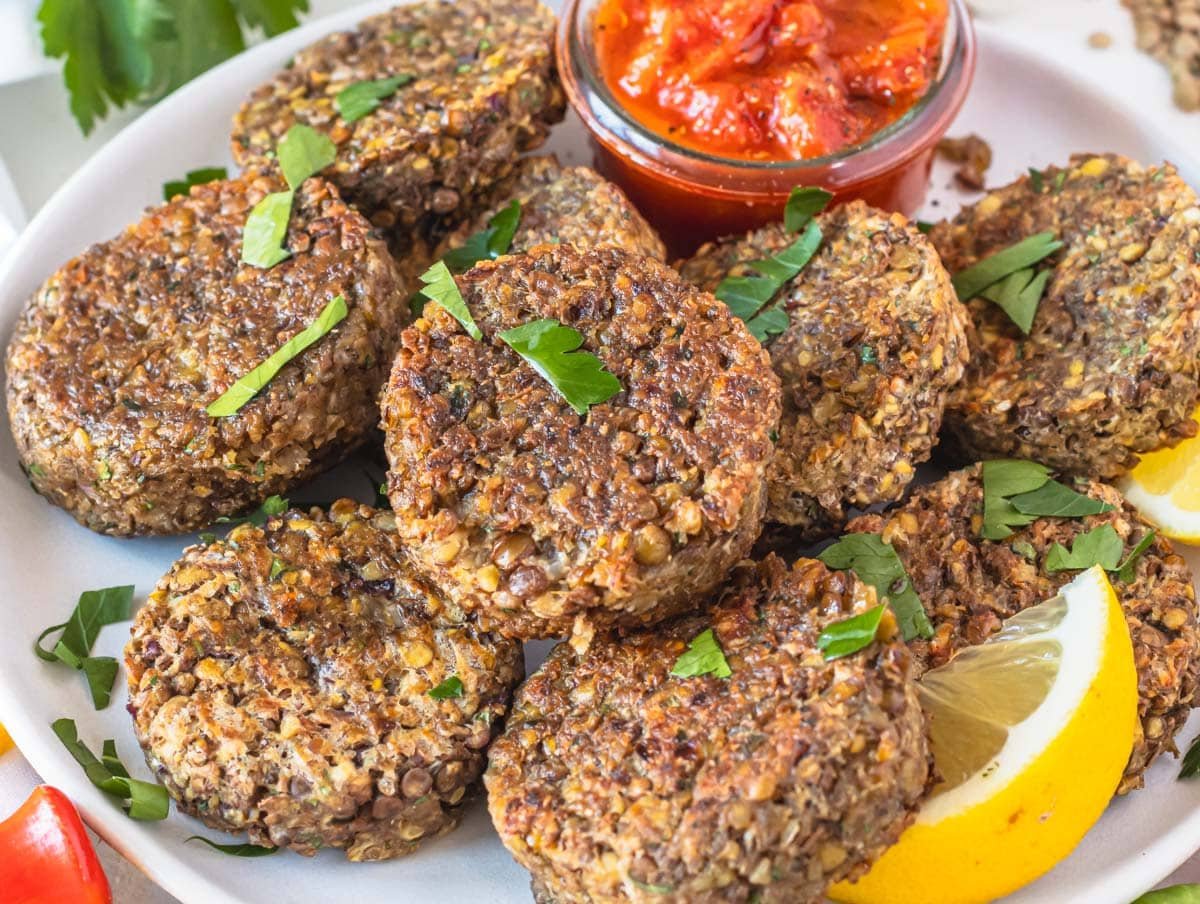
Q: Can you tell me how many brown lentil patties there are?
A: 9